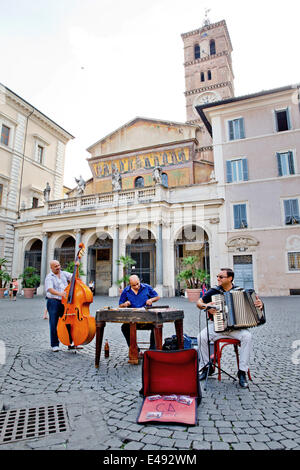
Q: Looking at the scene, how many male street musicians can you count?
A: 3